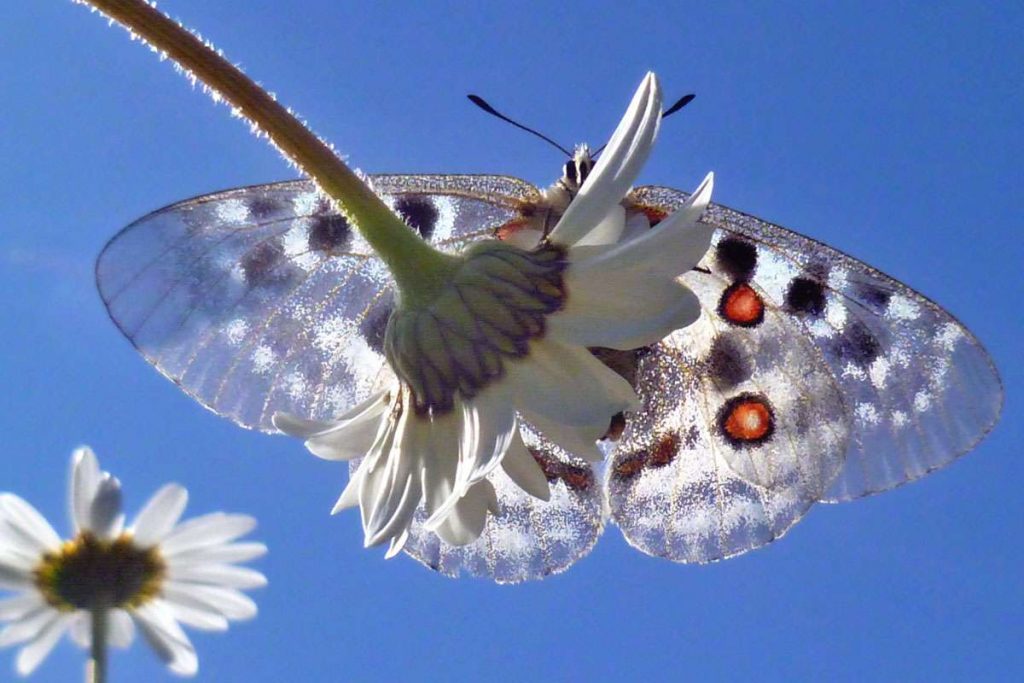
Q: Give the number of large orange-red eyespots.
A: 2